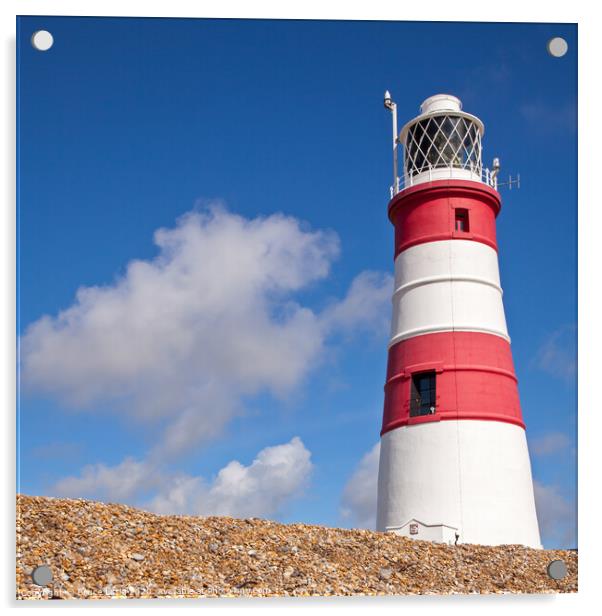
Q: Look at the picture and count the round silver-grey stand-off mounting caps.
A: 4